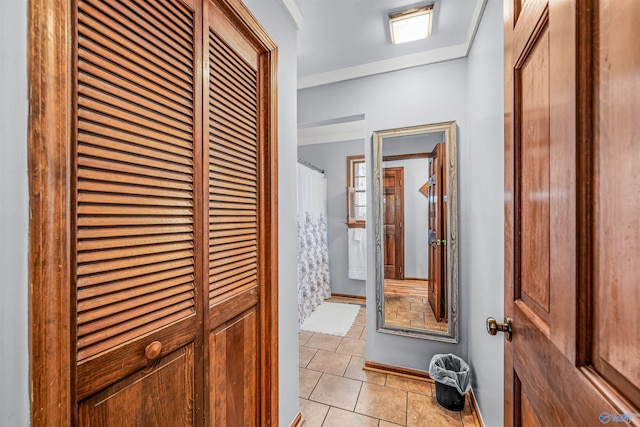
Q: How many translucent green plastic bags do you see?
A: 0